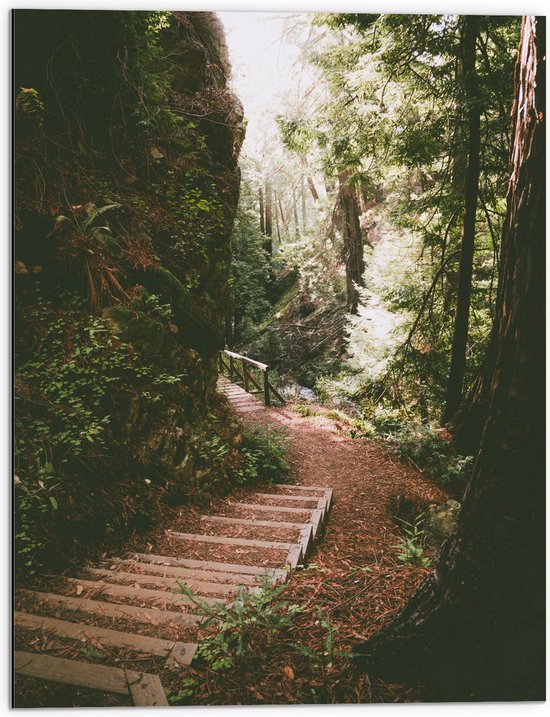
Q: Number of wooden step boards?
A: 12